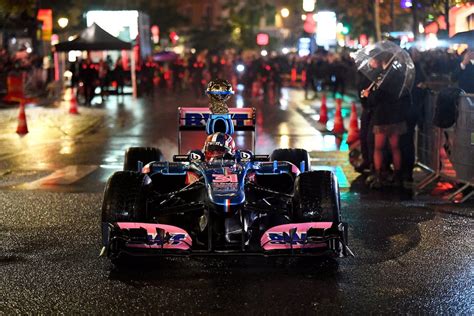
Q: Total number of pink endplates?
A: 2